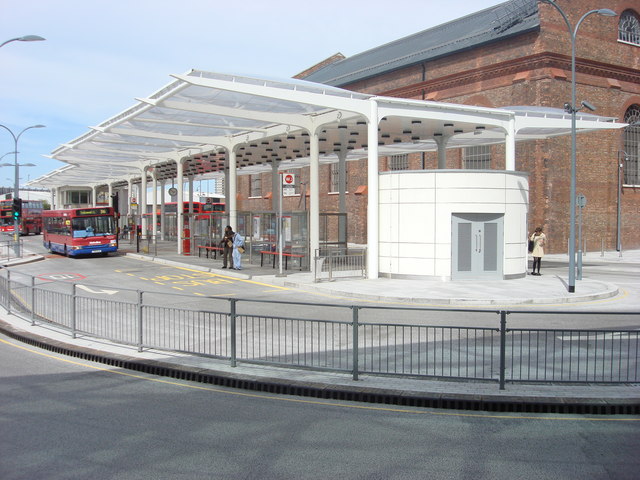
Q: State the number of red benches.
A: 2